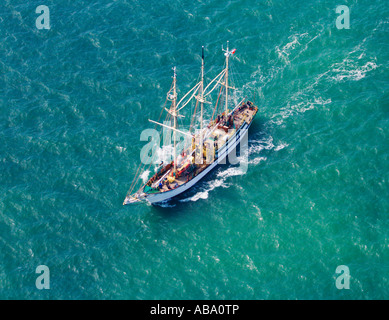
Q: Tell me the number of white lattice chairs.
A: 0